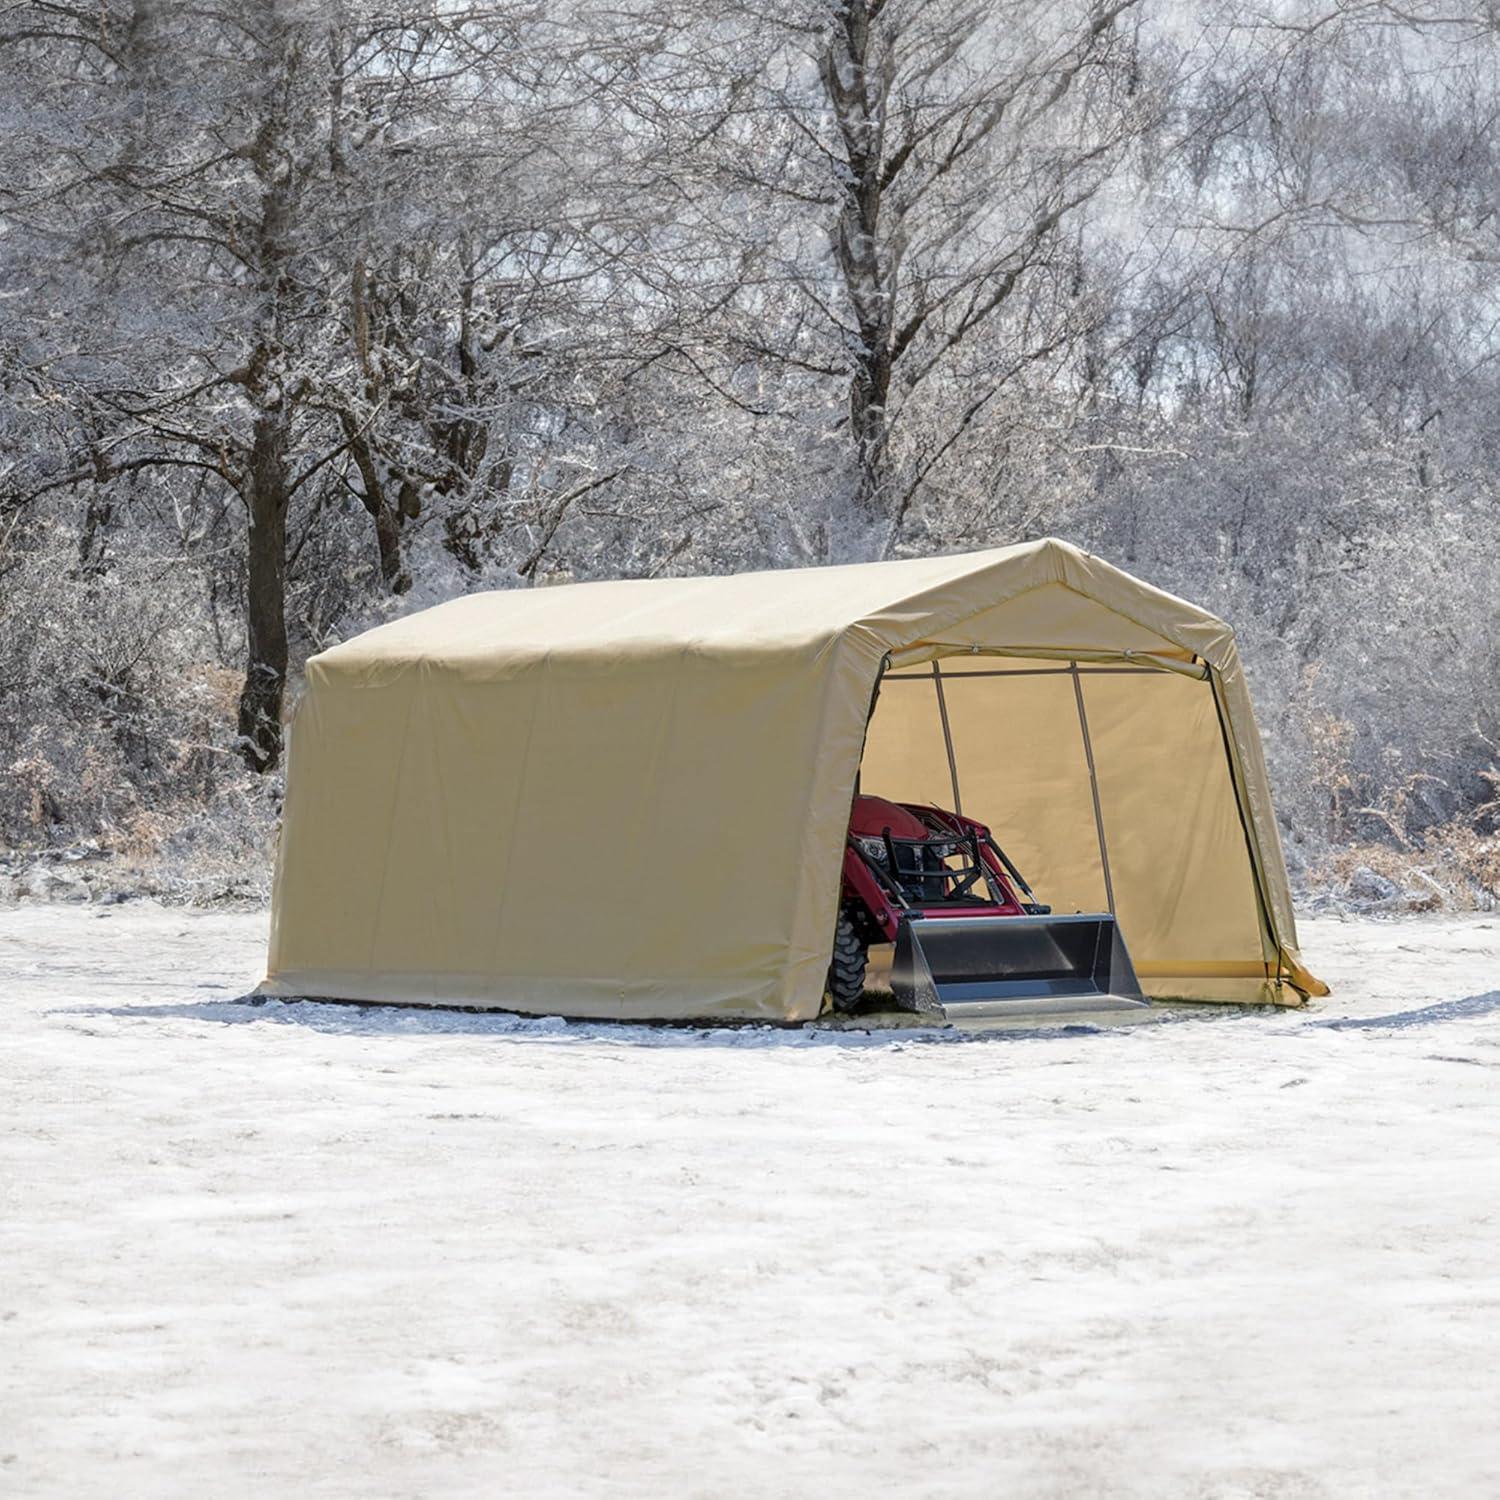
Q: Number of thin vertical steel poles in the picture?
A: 2